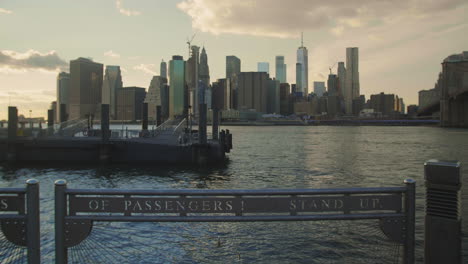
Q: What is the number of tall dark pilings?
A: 8